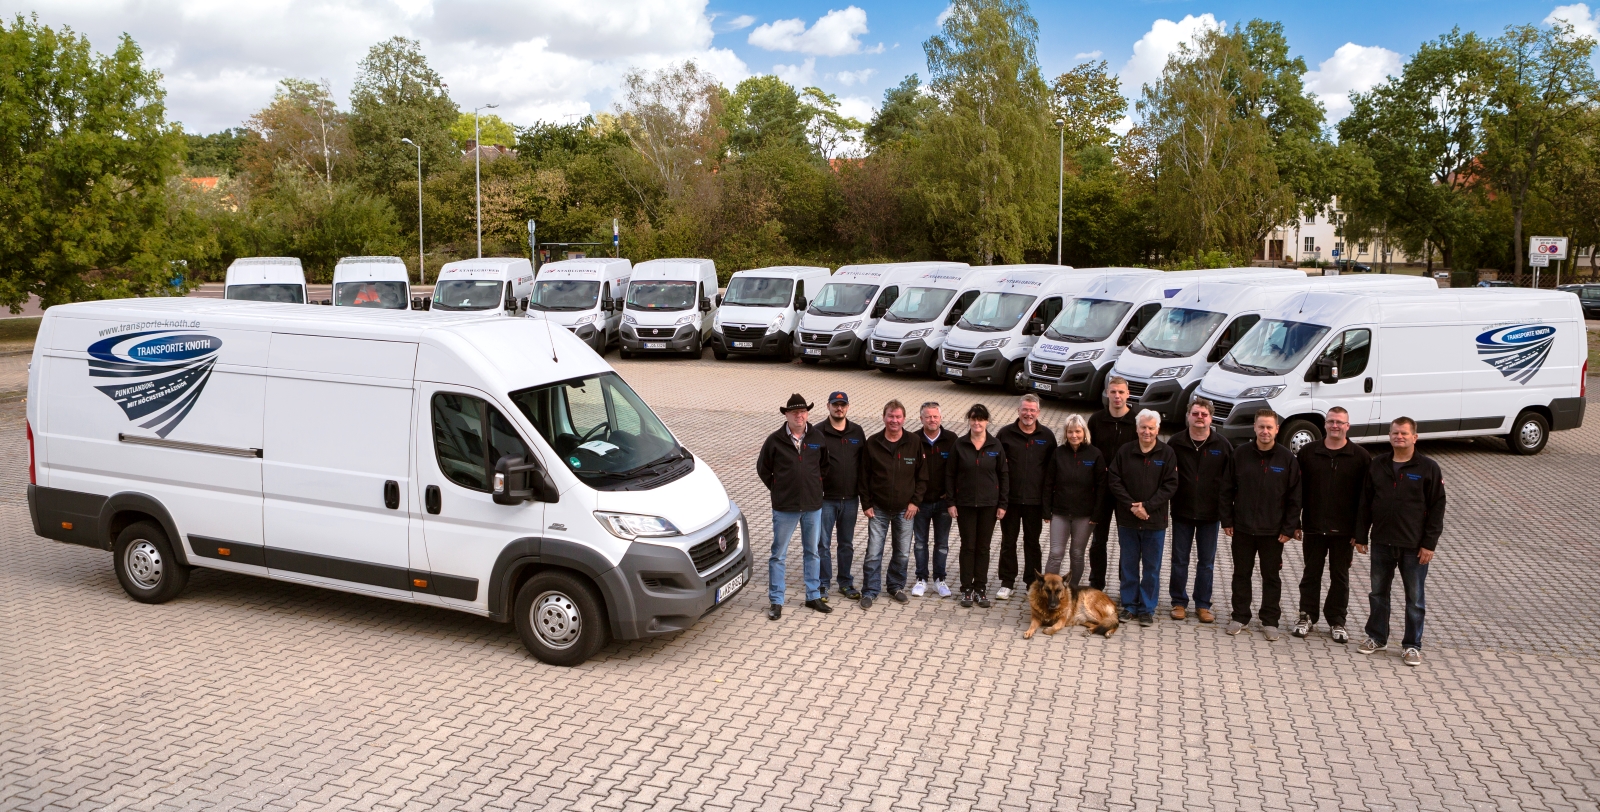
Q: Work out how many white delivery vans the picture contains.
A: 13